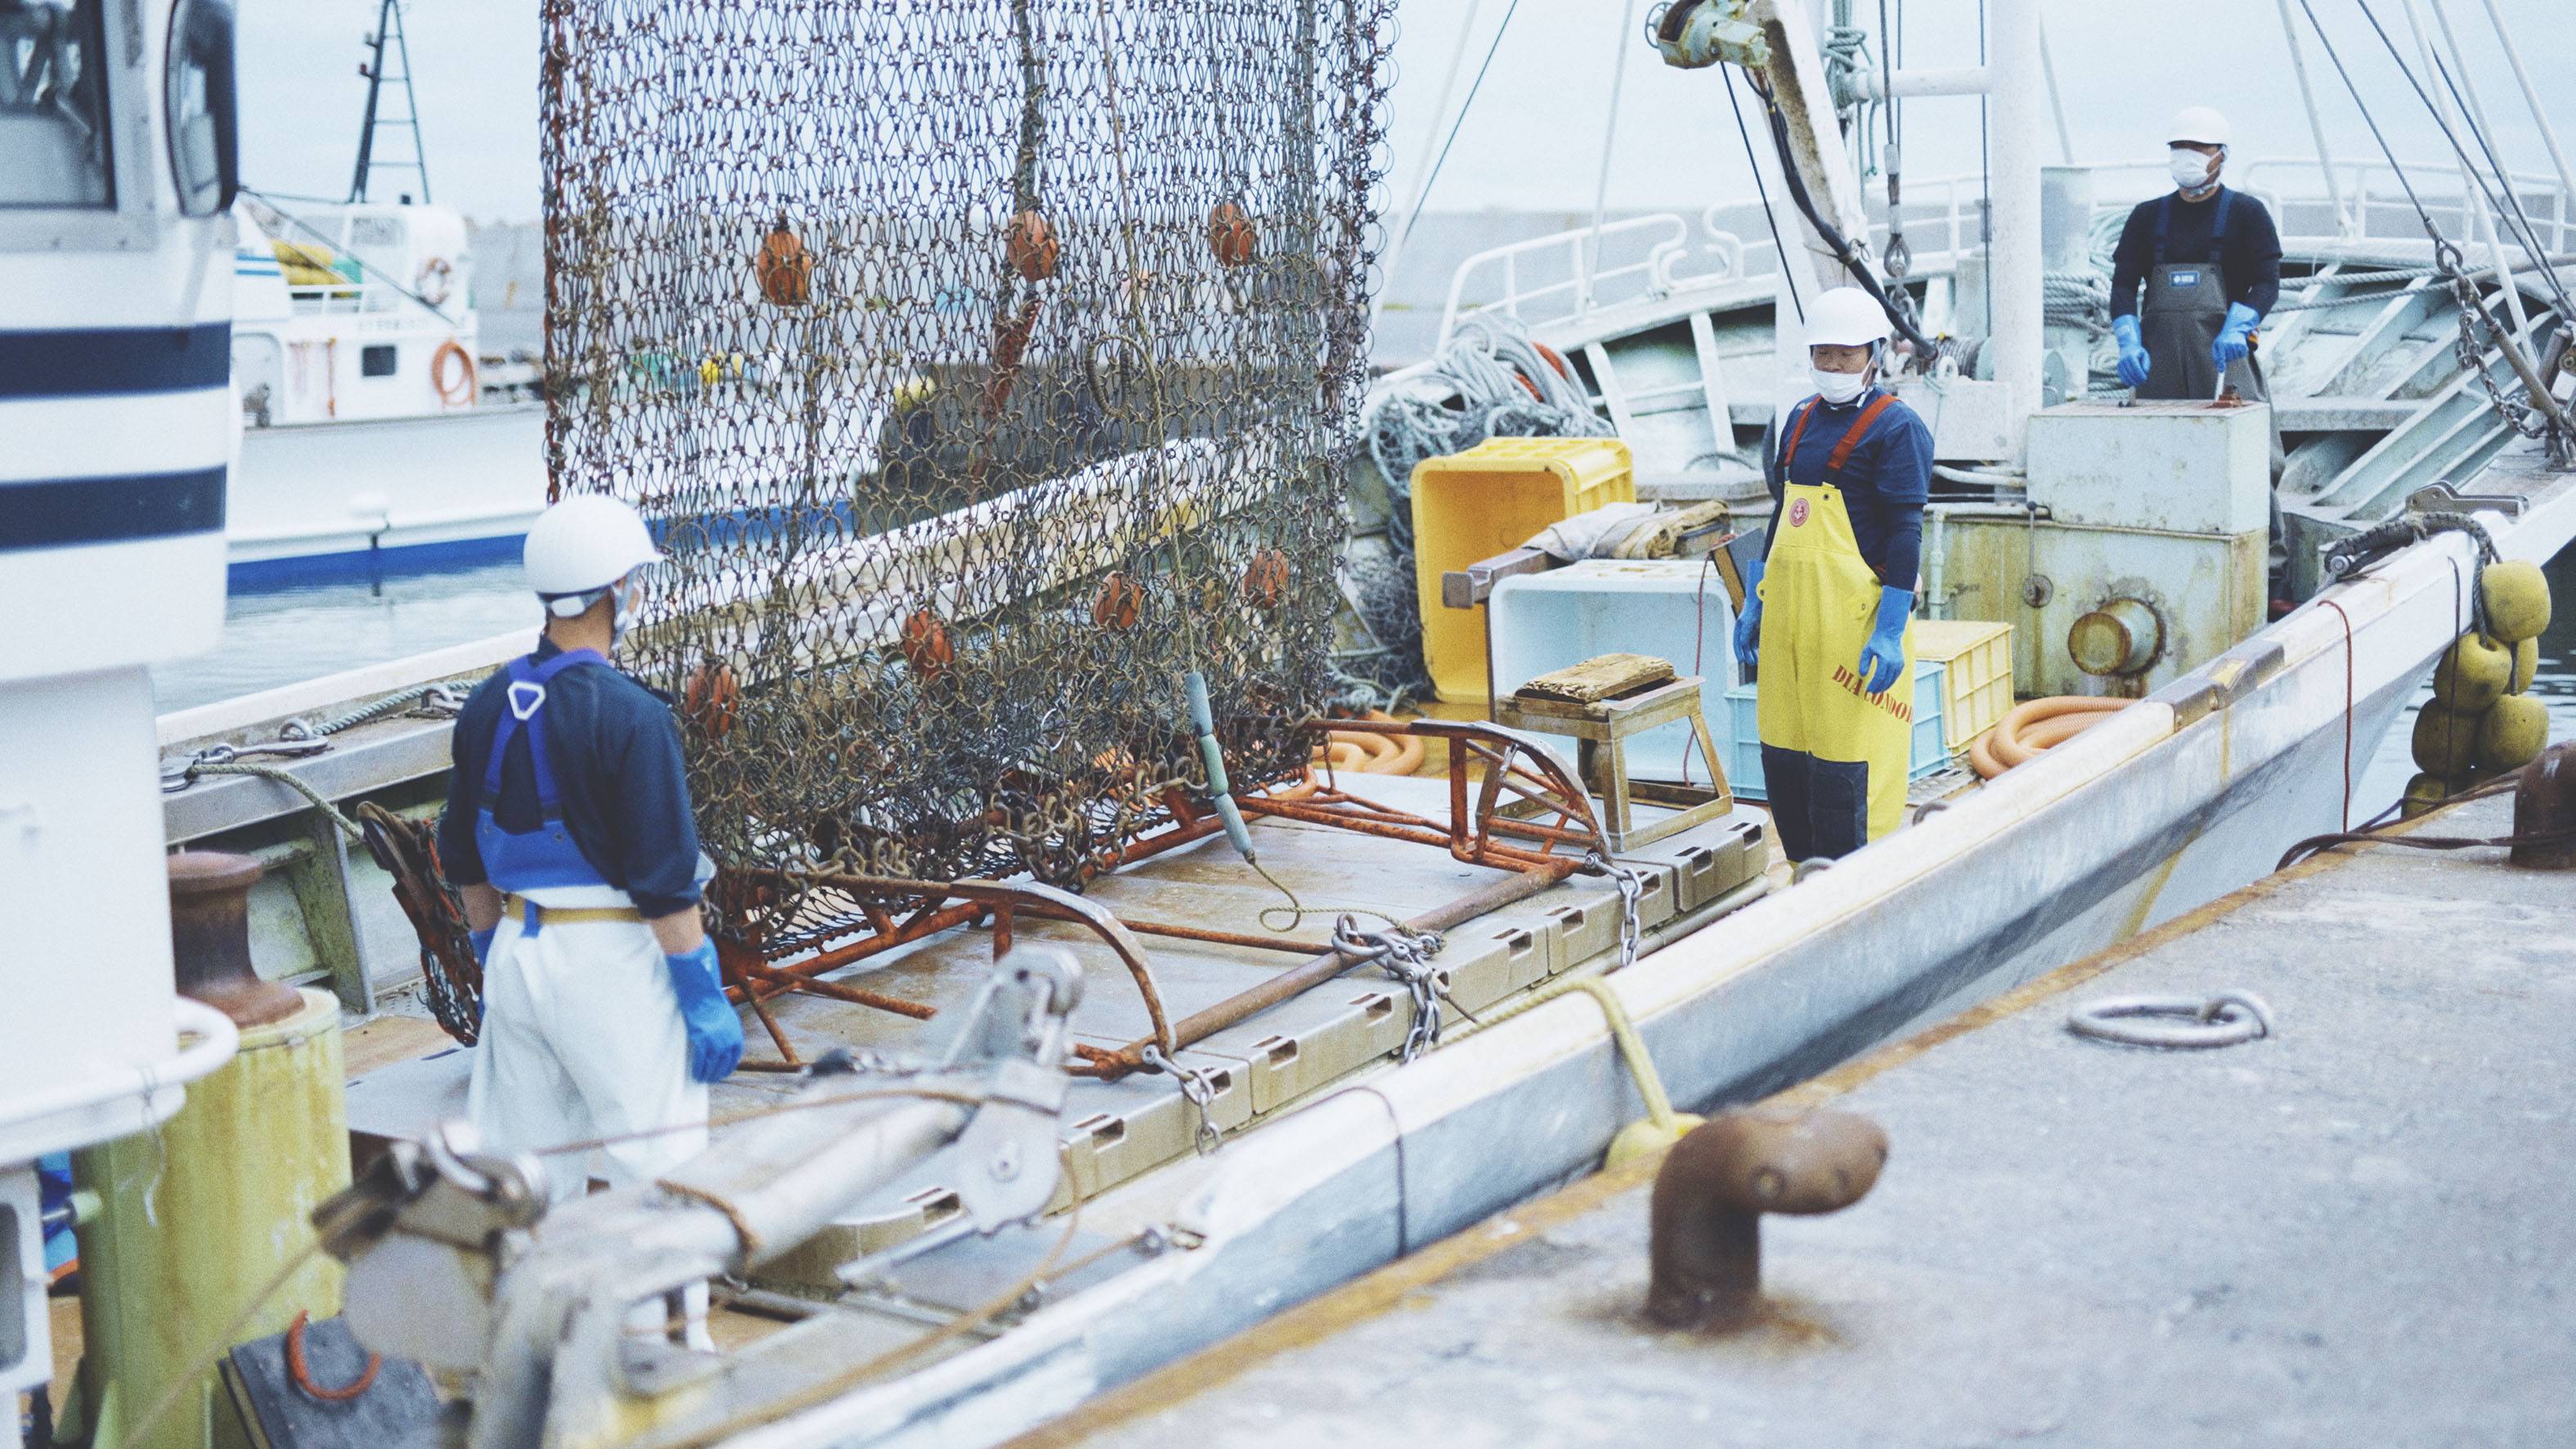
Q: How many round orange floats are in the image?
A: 7